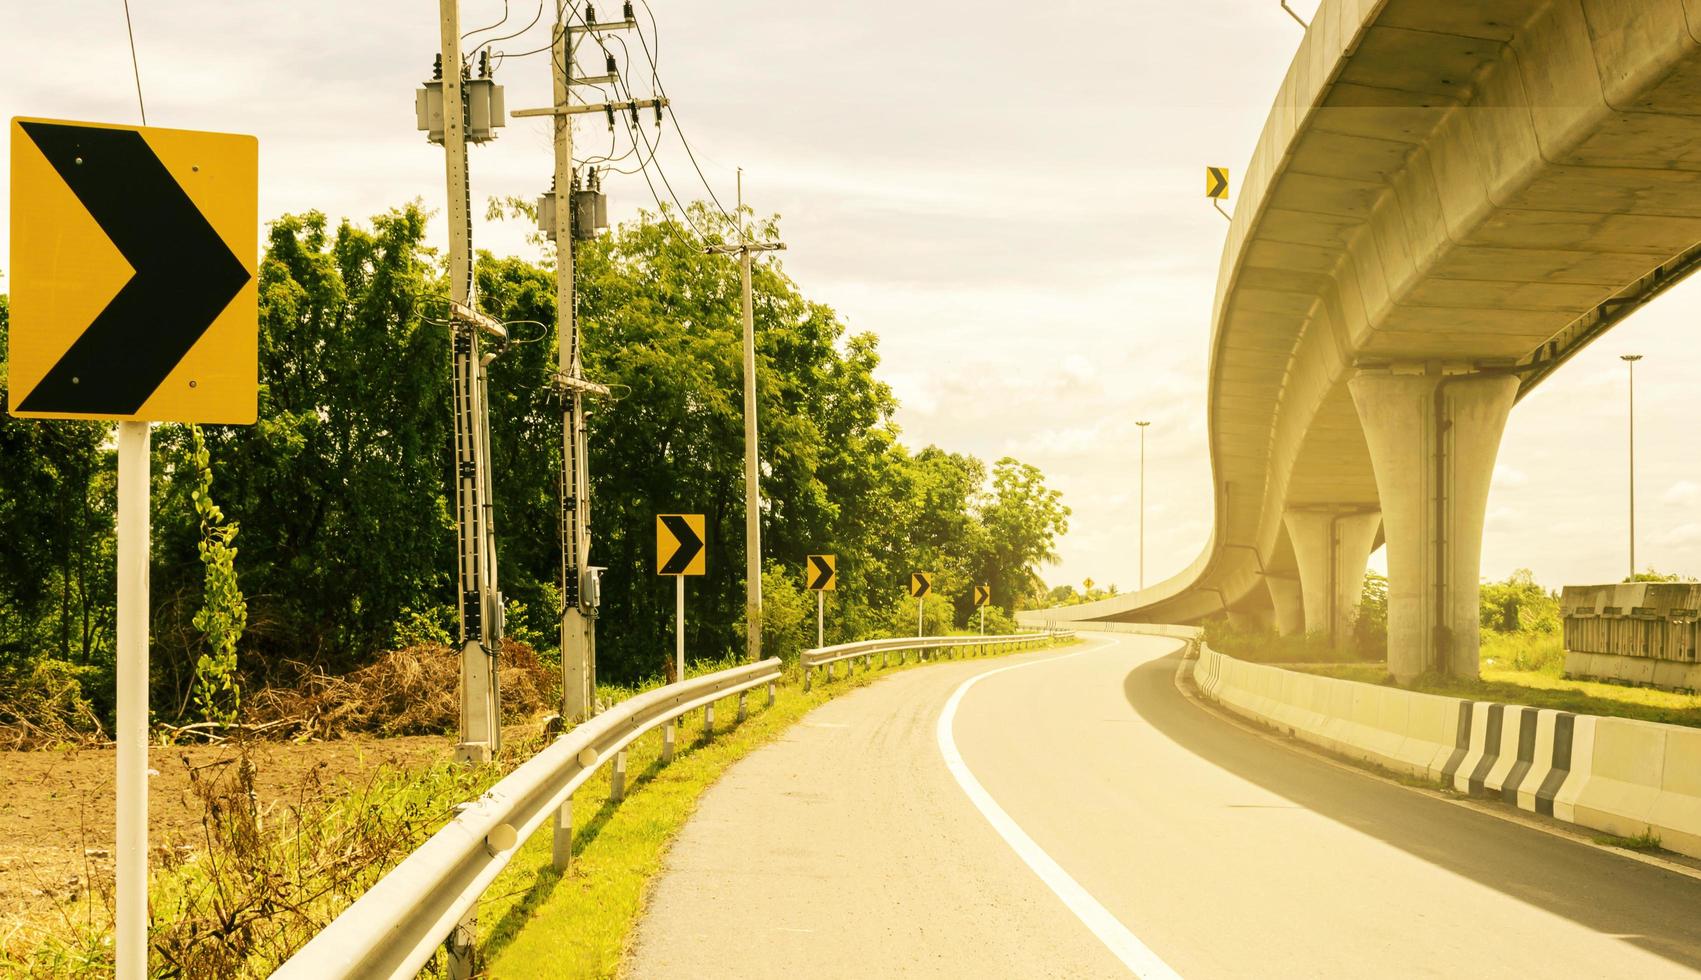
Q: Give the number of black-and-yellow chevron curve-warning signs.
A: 6